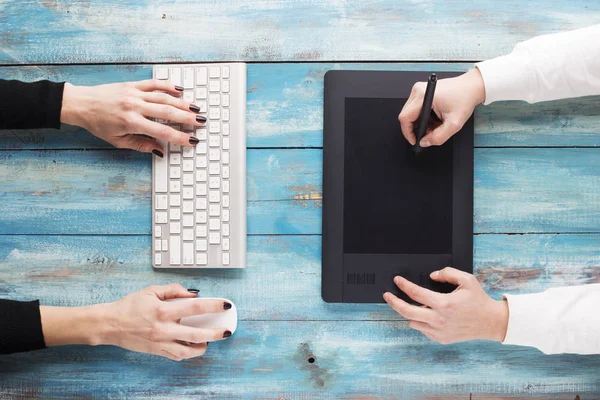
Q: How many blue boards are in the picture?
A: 5